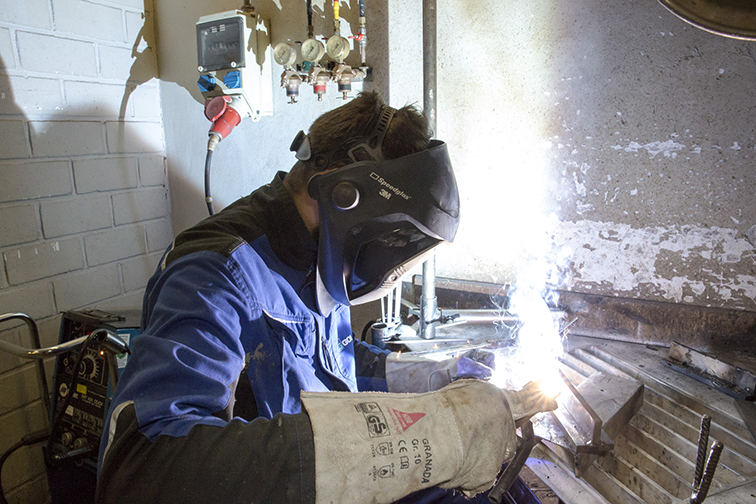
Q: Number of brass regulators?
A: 3